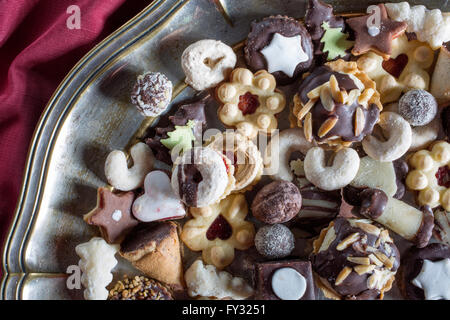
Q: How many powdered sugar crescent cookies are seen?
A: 4